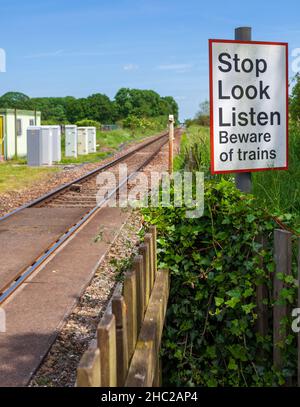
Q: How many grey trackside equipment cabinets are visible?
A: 5